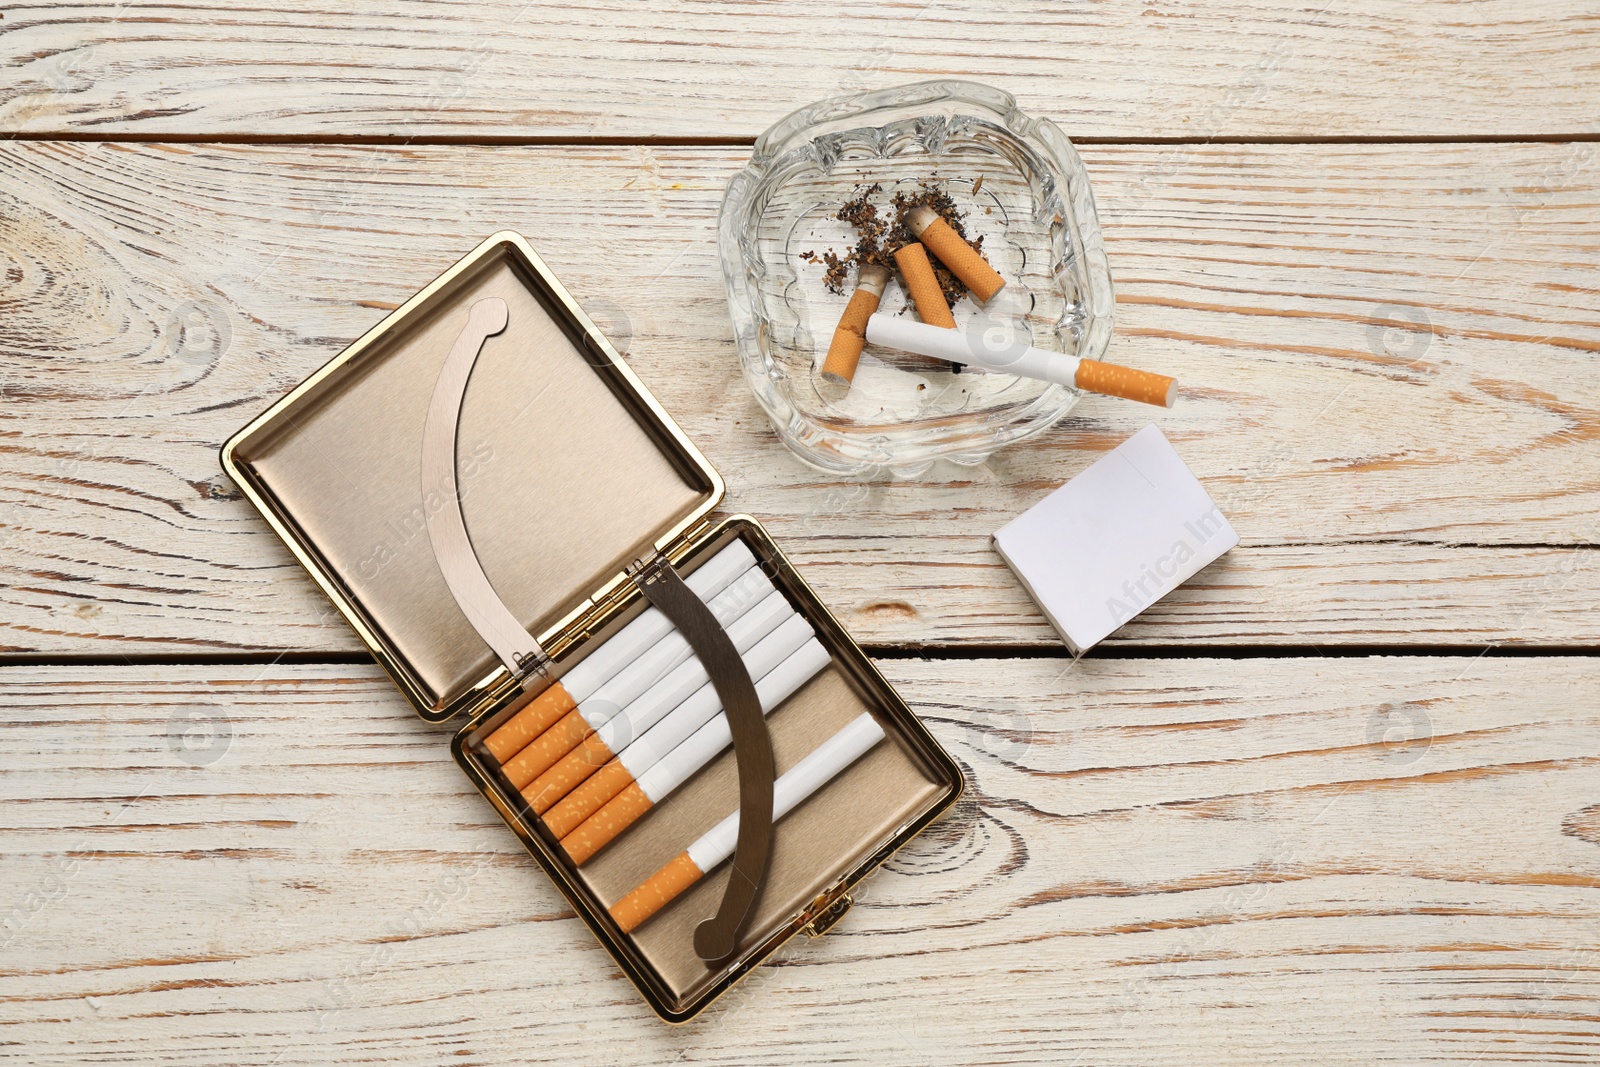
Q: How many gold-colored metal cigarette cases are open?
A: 1